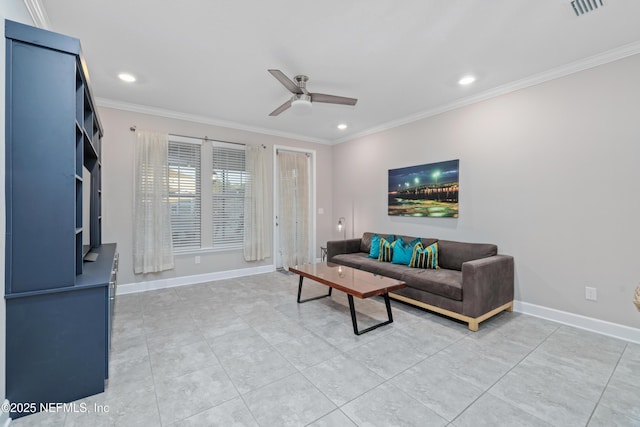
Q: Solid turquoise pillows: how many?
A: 2